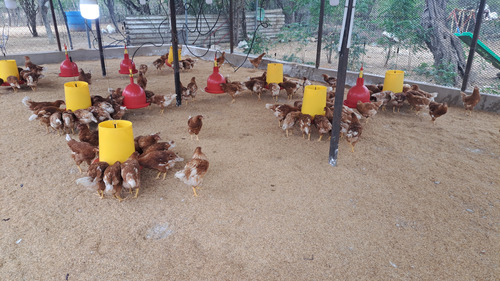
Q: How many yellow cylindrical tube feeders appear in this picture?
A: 7